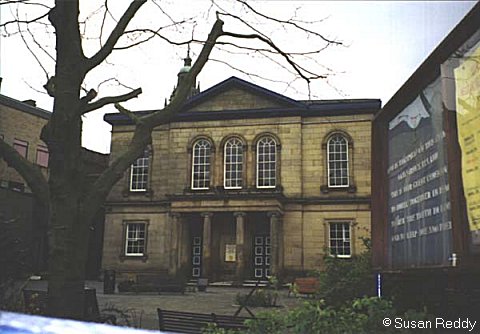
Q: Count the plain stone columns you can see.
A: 4